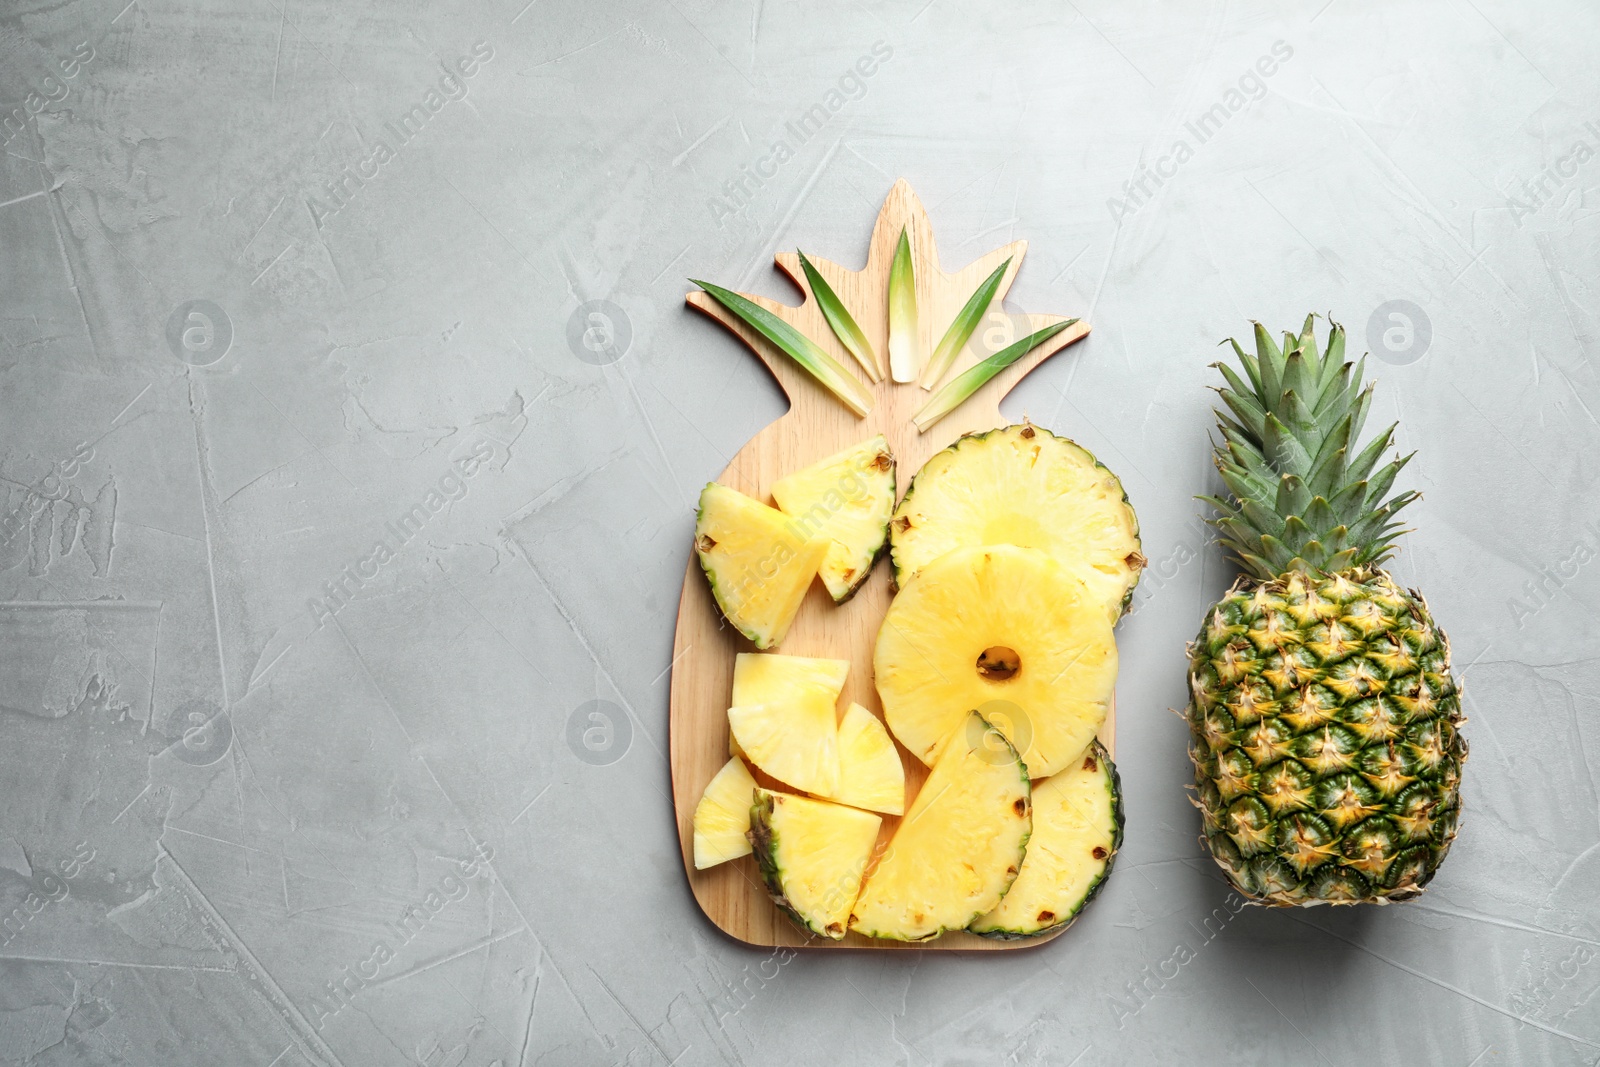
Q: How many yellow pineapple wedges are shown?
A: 7